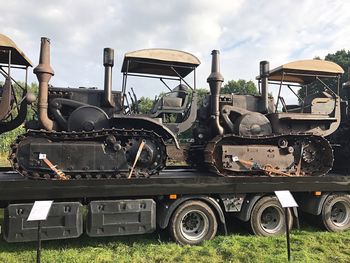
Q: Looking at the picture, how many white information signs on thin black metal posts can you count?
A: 2